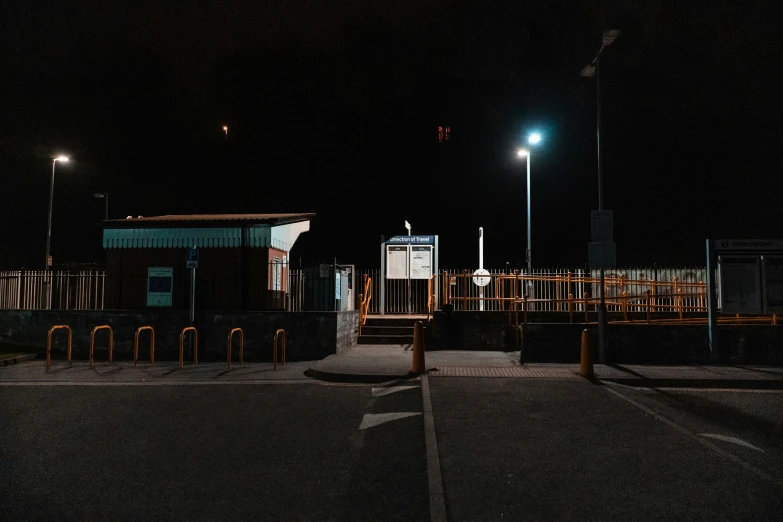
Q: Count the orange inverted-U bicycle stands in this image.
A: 6